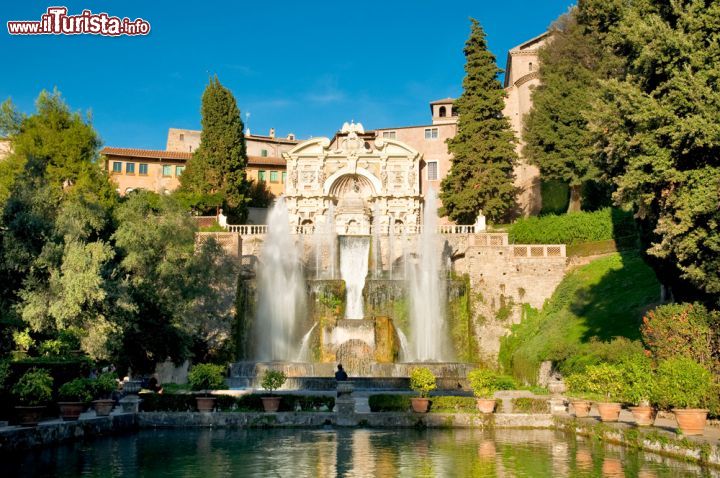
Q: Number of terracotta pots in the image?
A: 11